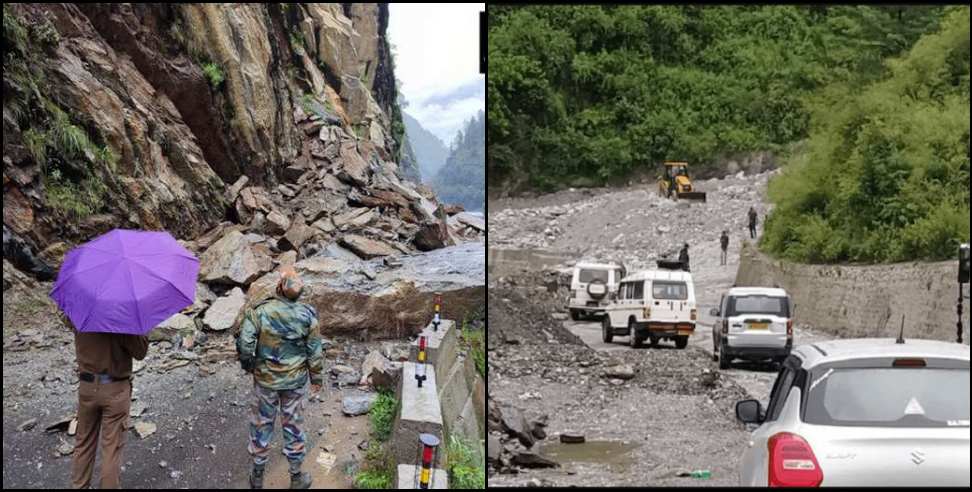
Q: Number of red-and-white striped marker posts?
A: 3